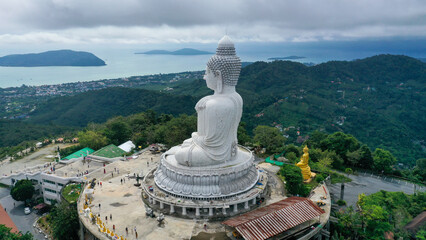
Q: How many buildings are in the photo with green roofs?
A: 2